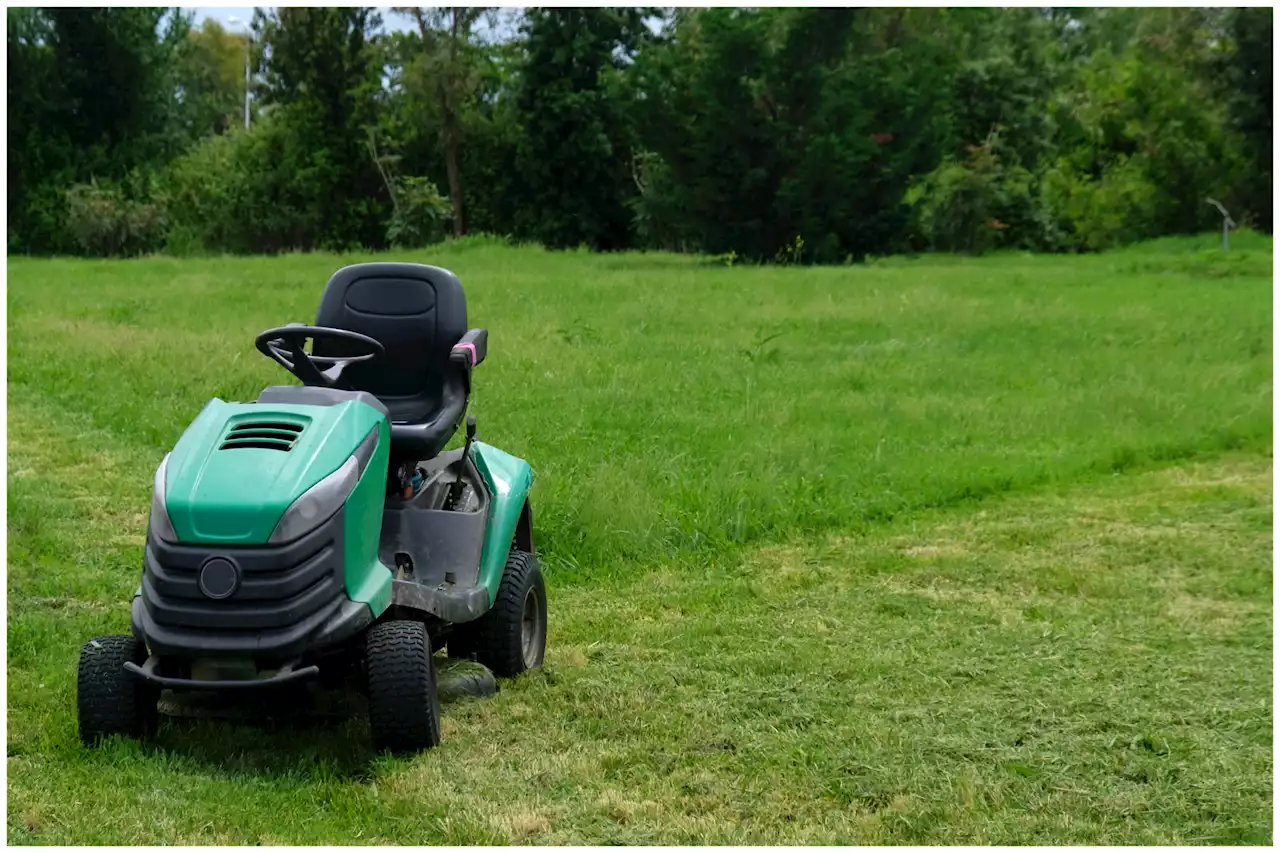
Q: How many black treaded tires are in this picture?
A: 3